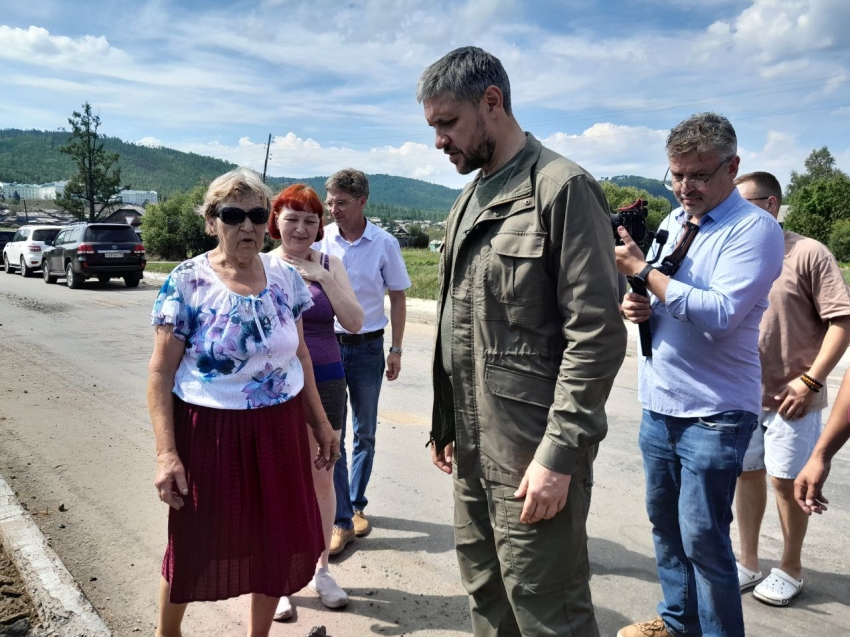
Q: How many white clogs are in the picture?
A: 2